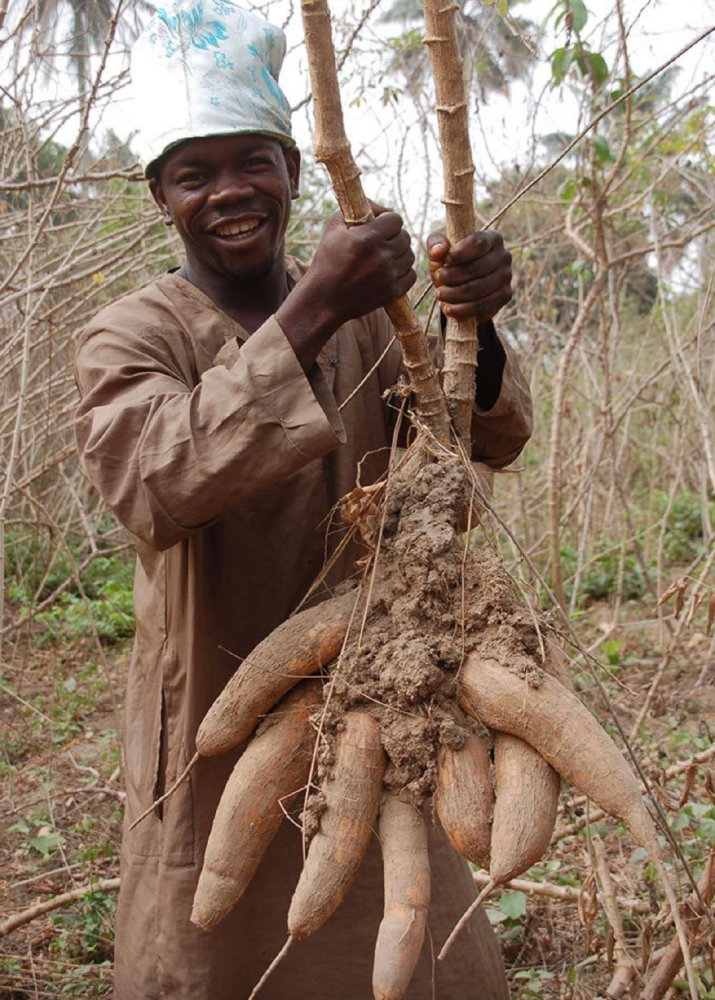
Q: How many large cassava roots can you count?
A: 7